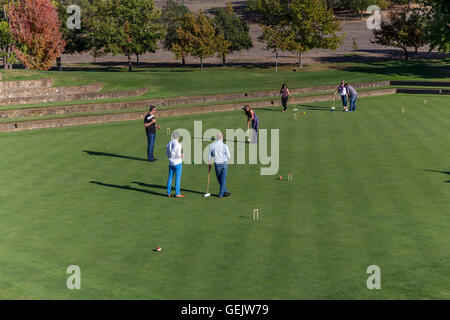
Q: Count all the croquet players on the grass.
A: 7